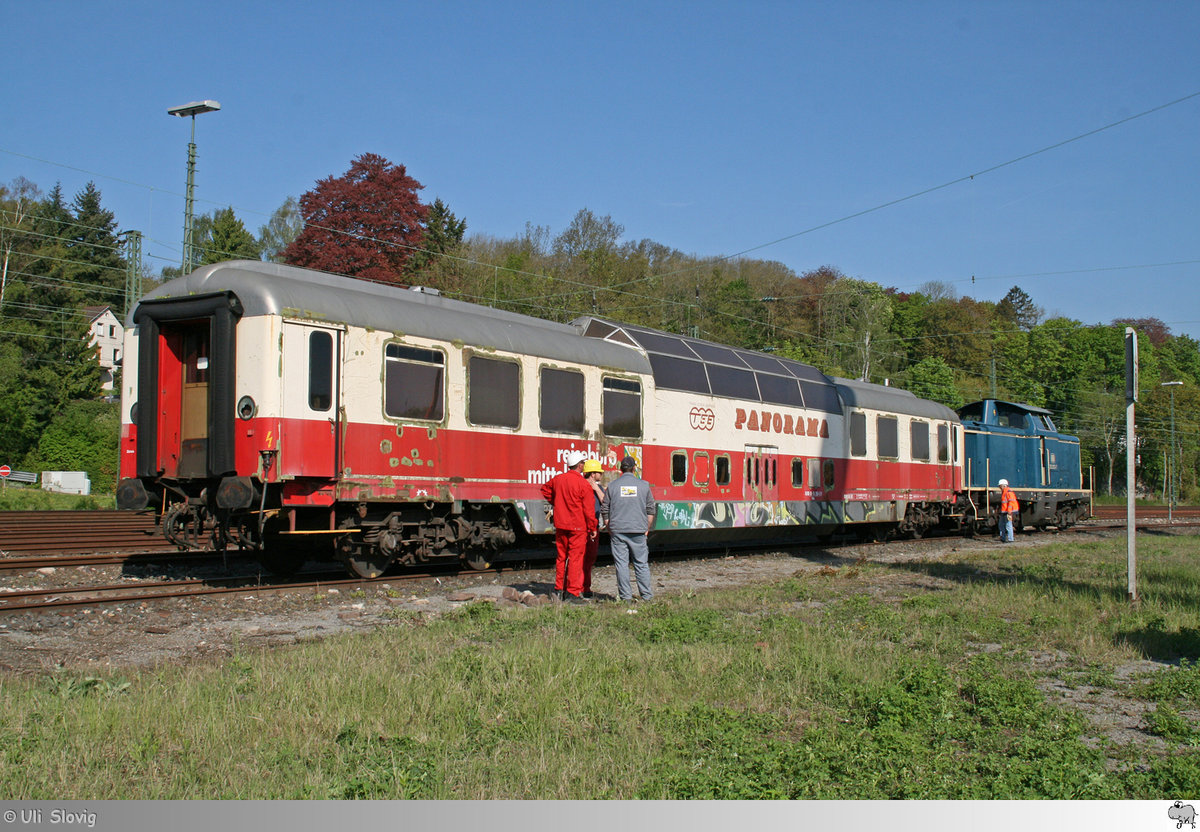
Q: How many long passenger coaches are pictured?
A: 1